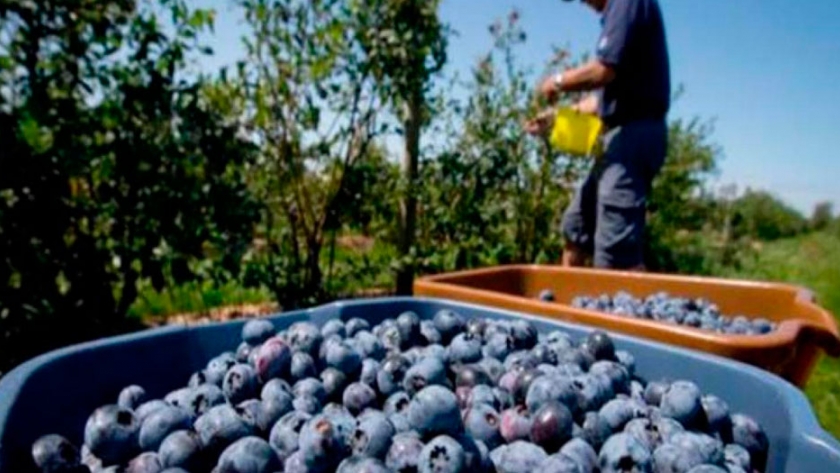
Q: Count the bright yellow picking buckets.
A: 1